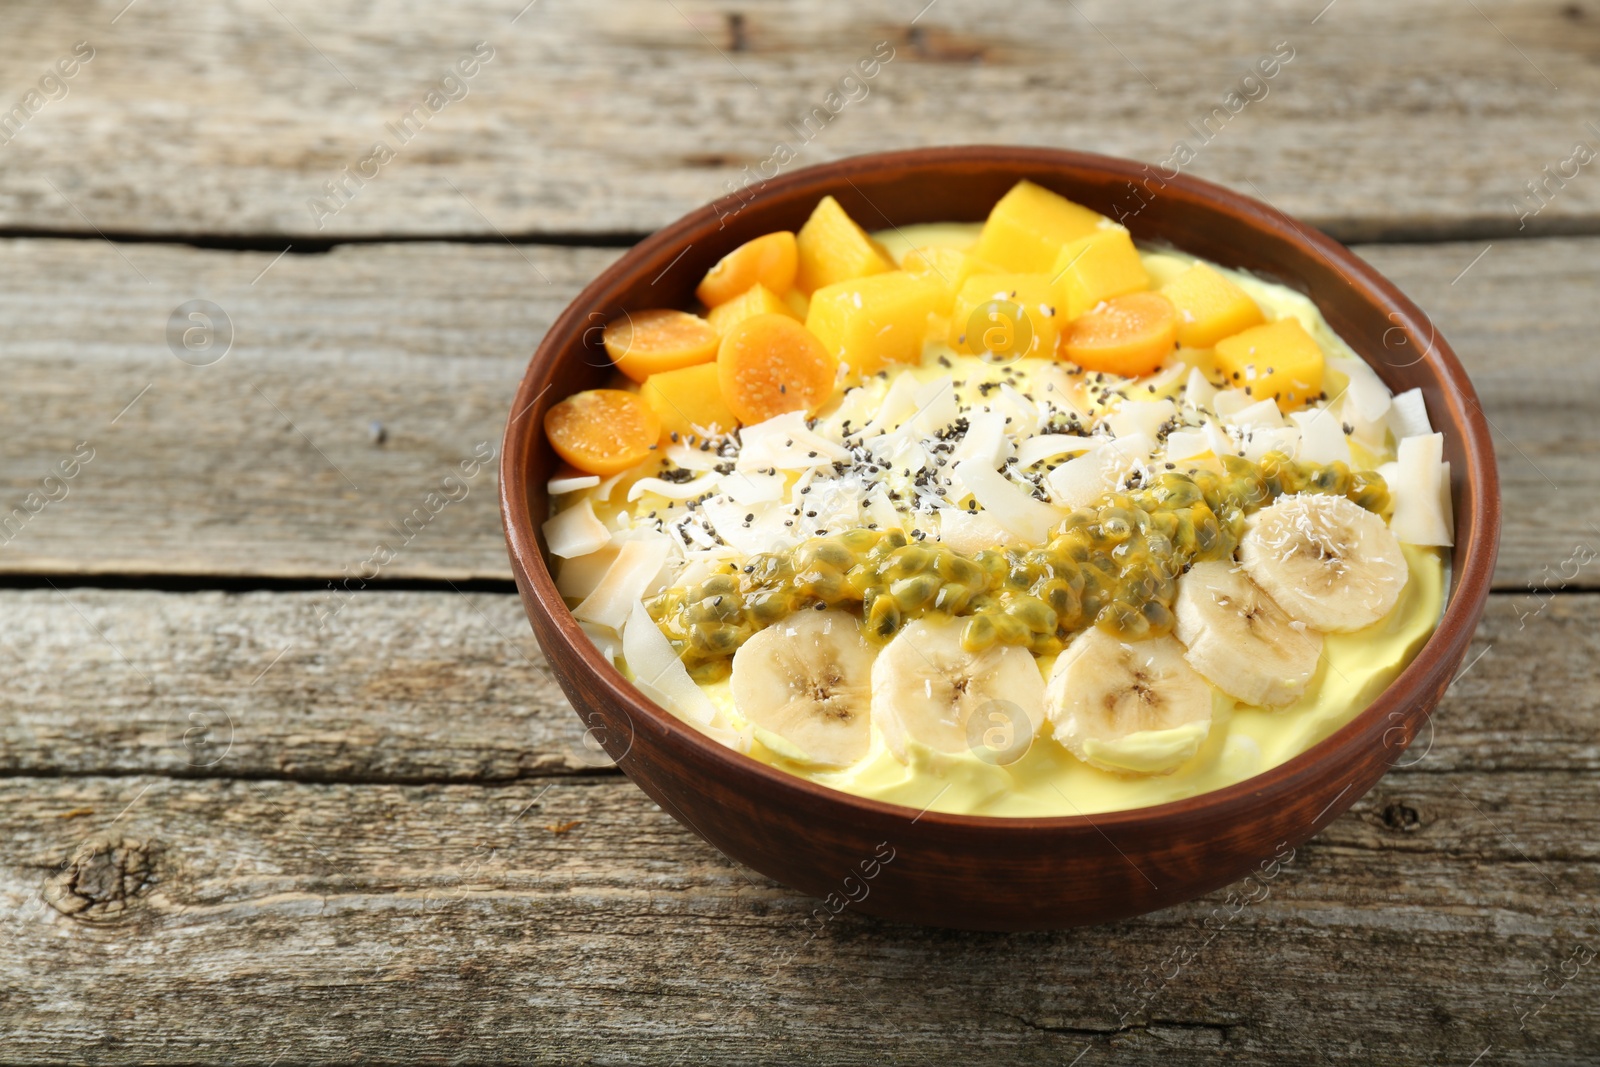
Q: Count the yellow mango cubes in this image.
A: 10